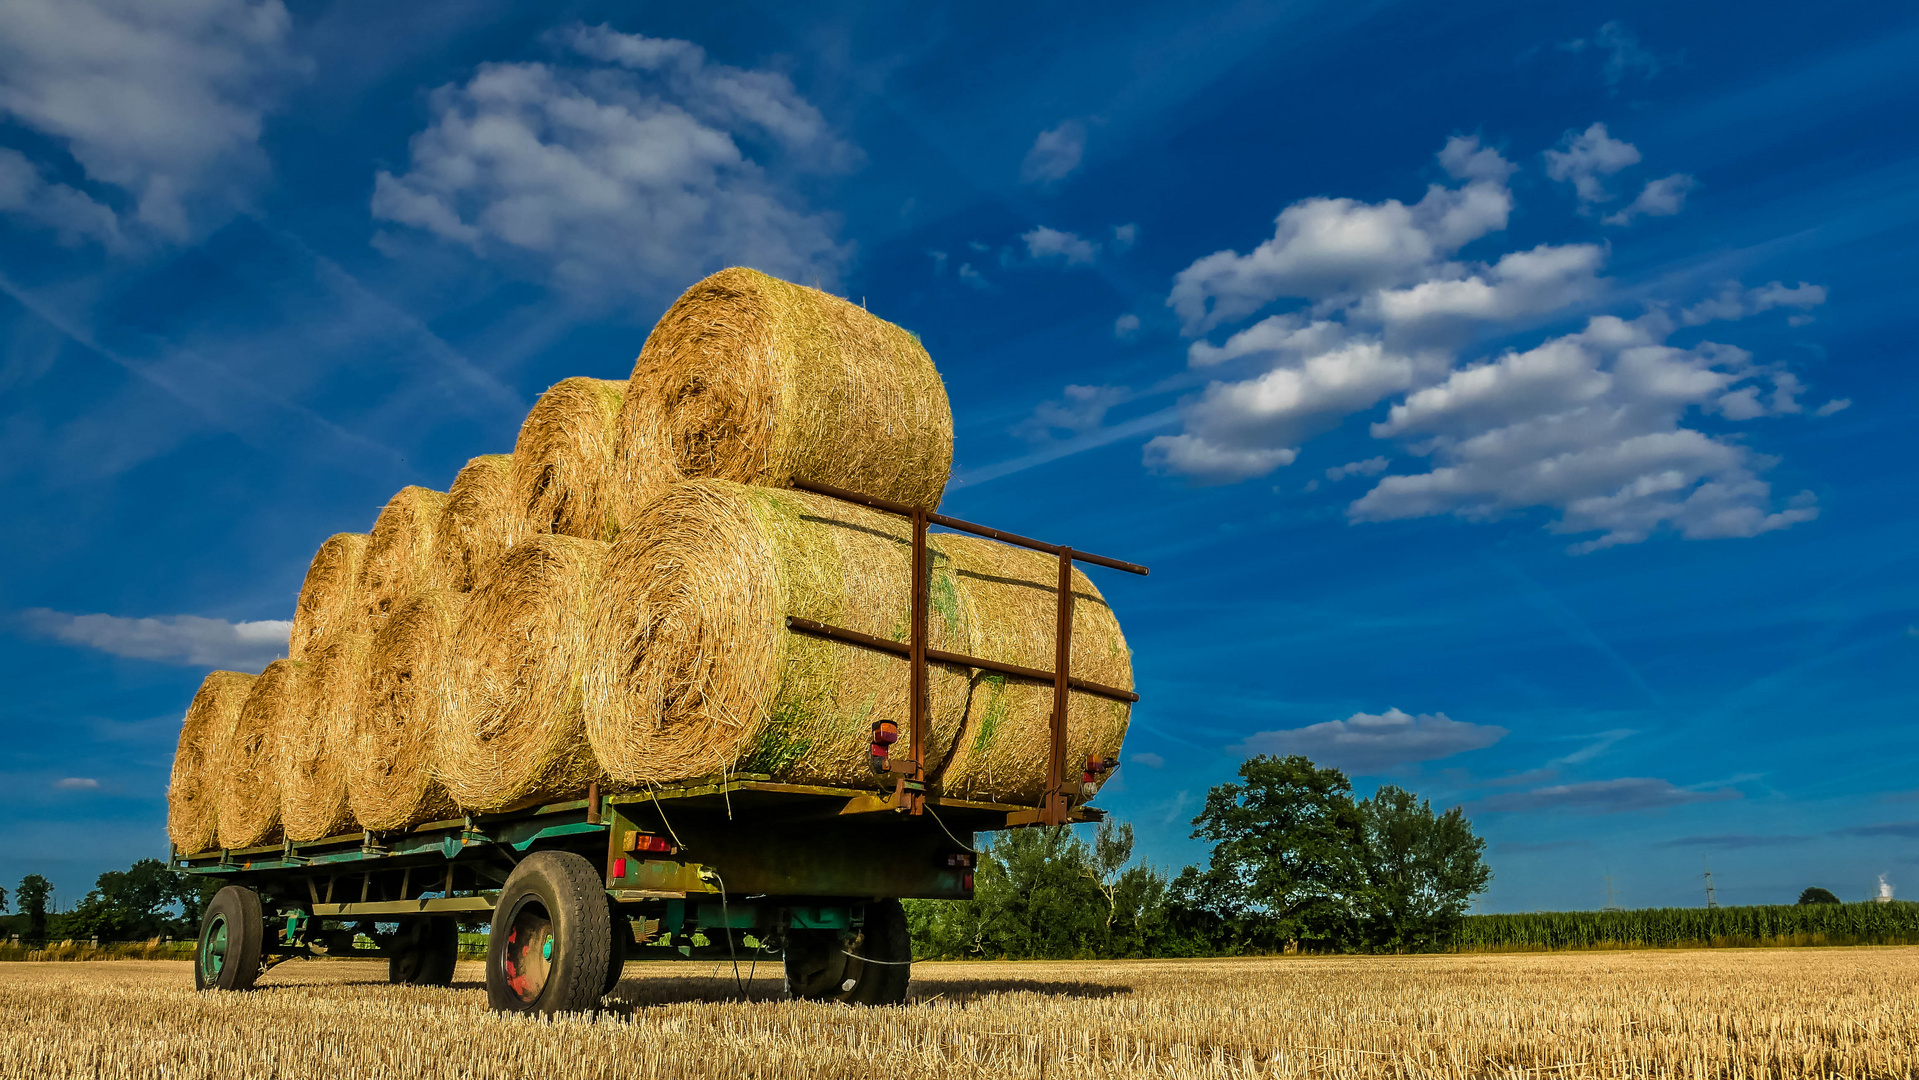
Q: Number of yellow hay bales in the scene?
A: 12